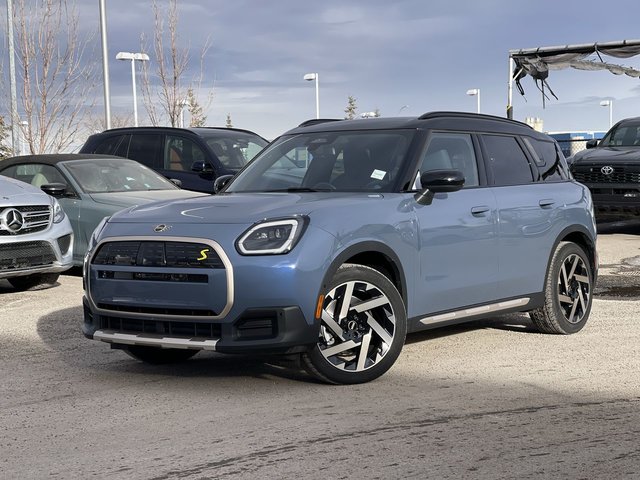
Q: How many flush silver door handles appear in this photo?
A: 2